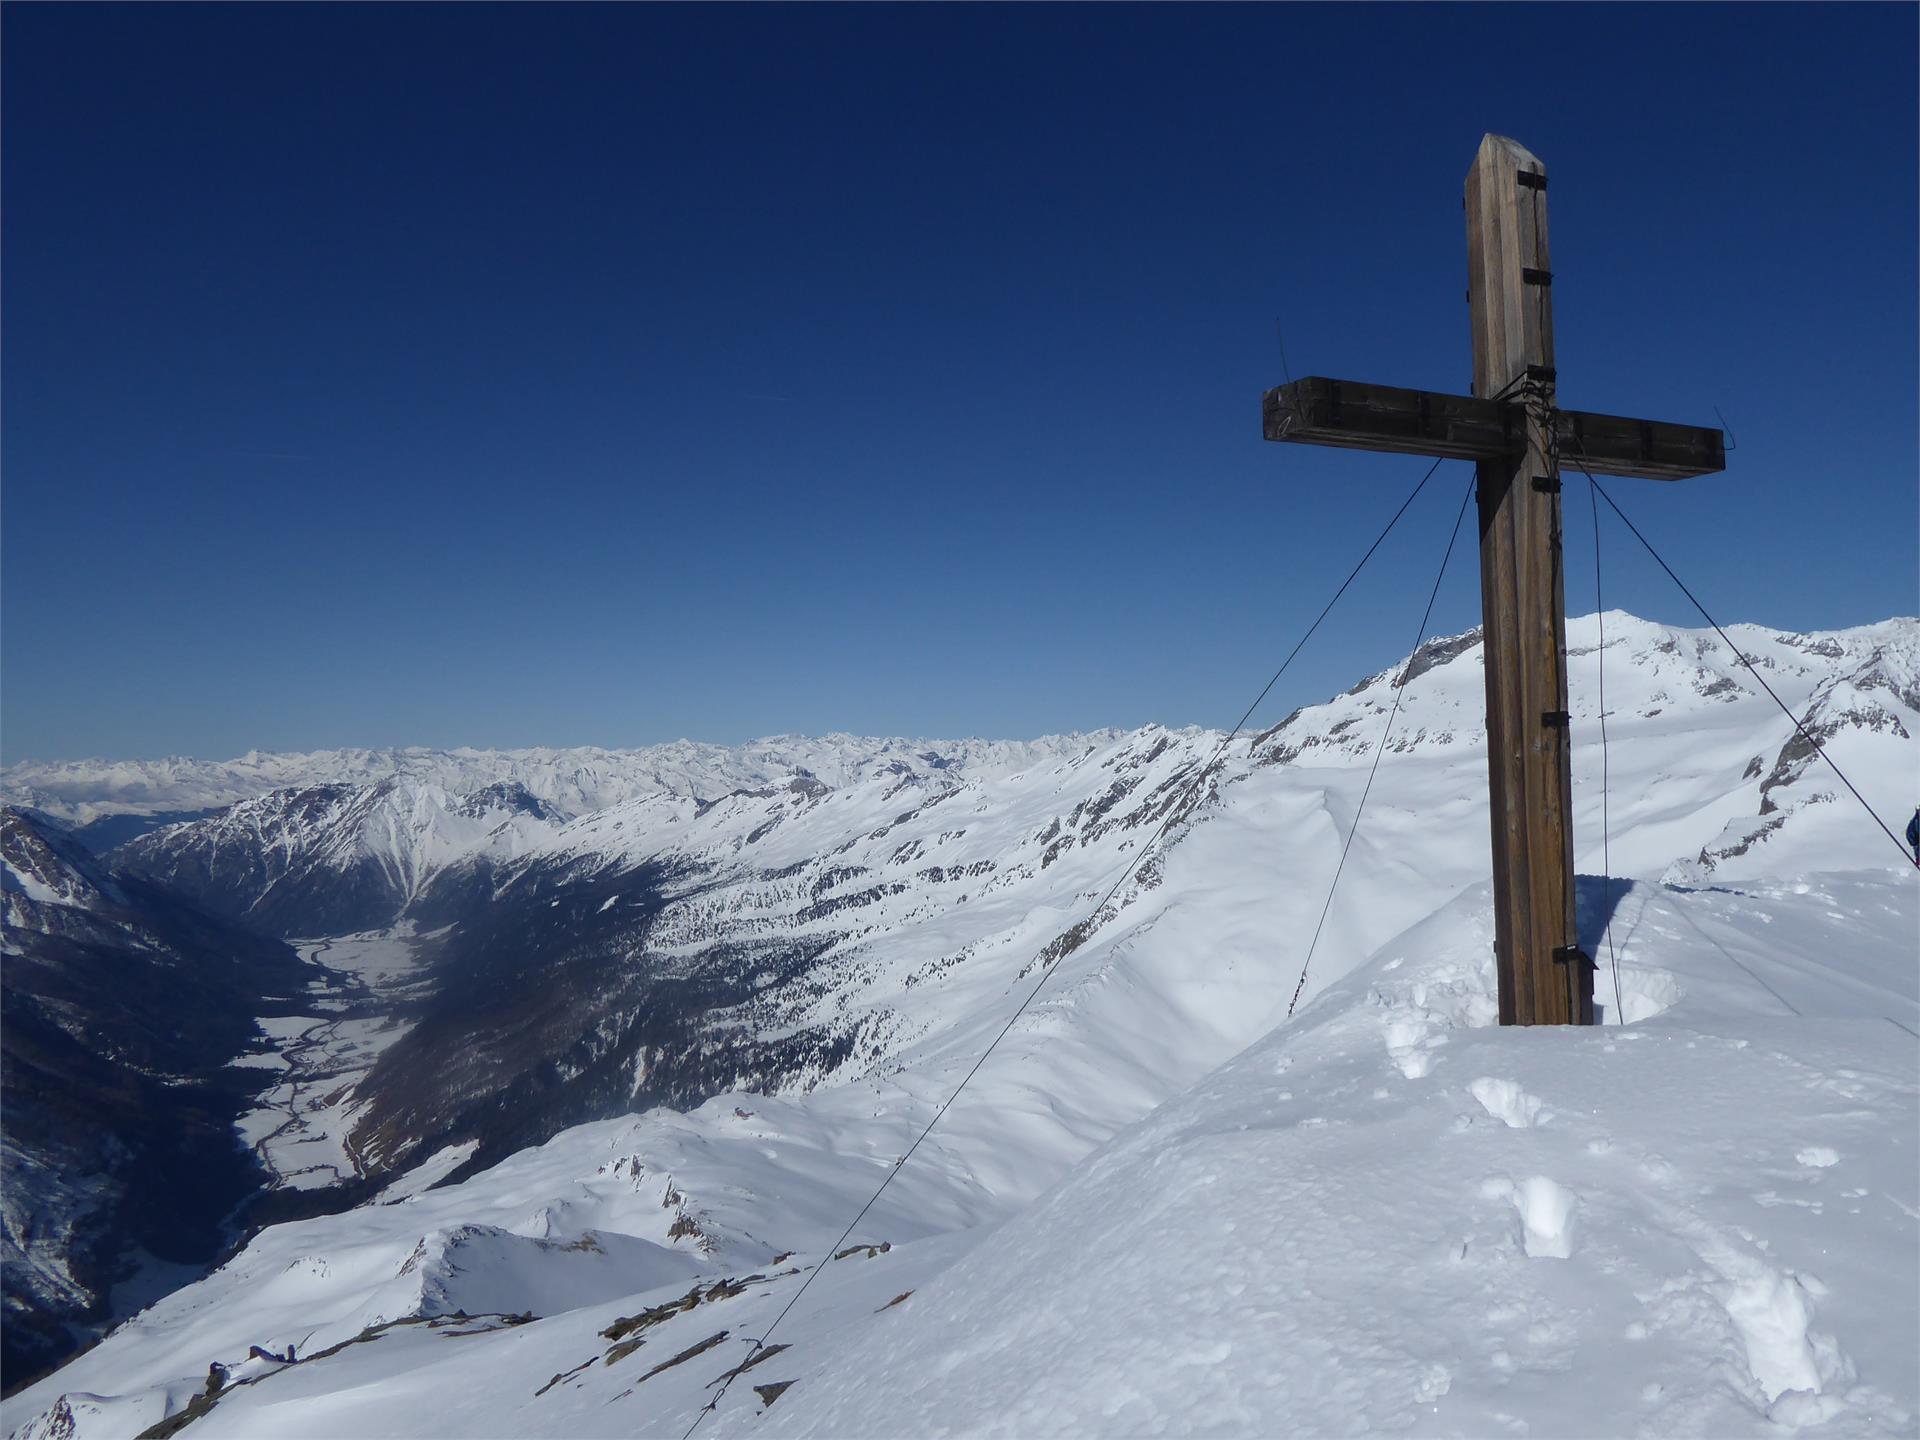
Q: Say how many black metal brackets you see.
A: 6